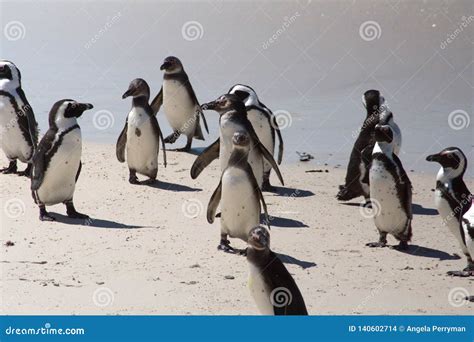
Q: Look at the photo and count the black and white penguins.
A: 11